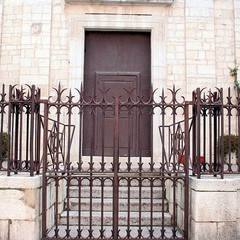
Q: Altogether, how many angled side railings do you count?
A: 2